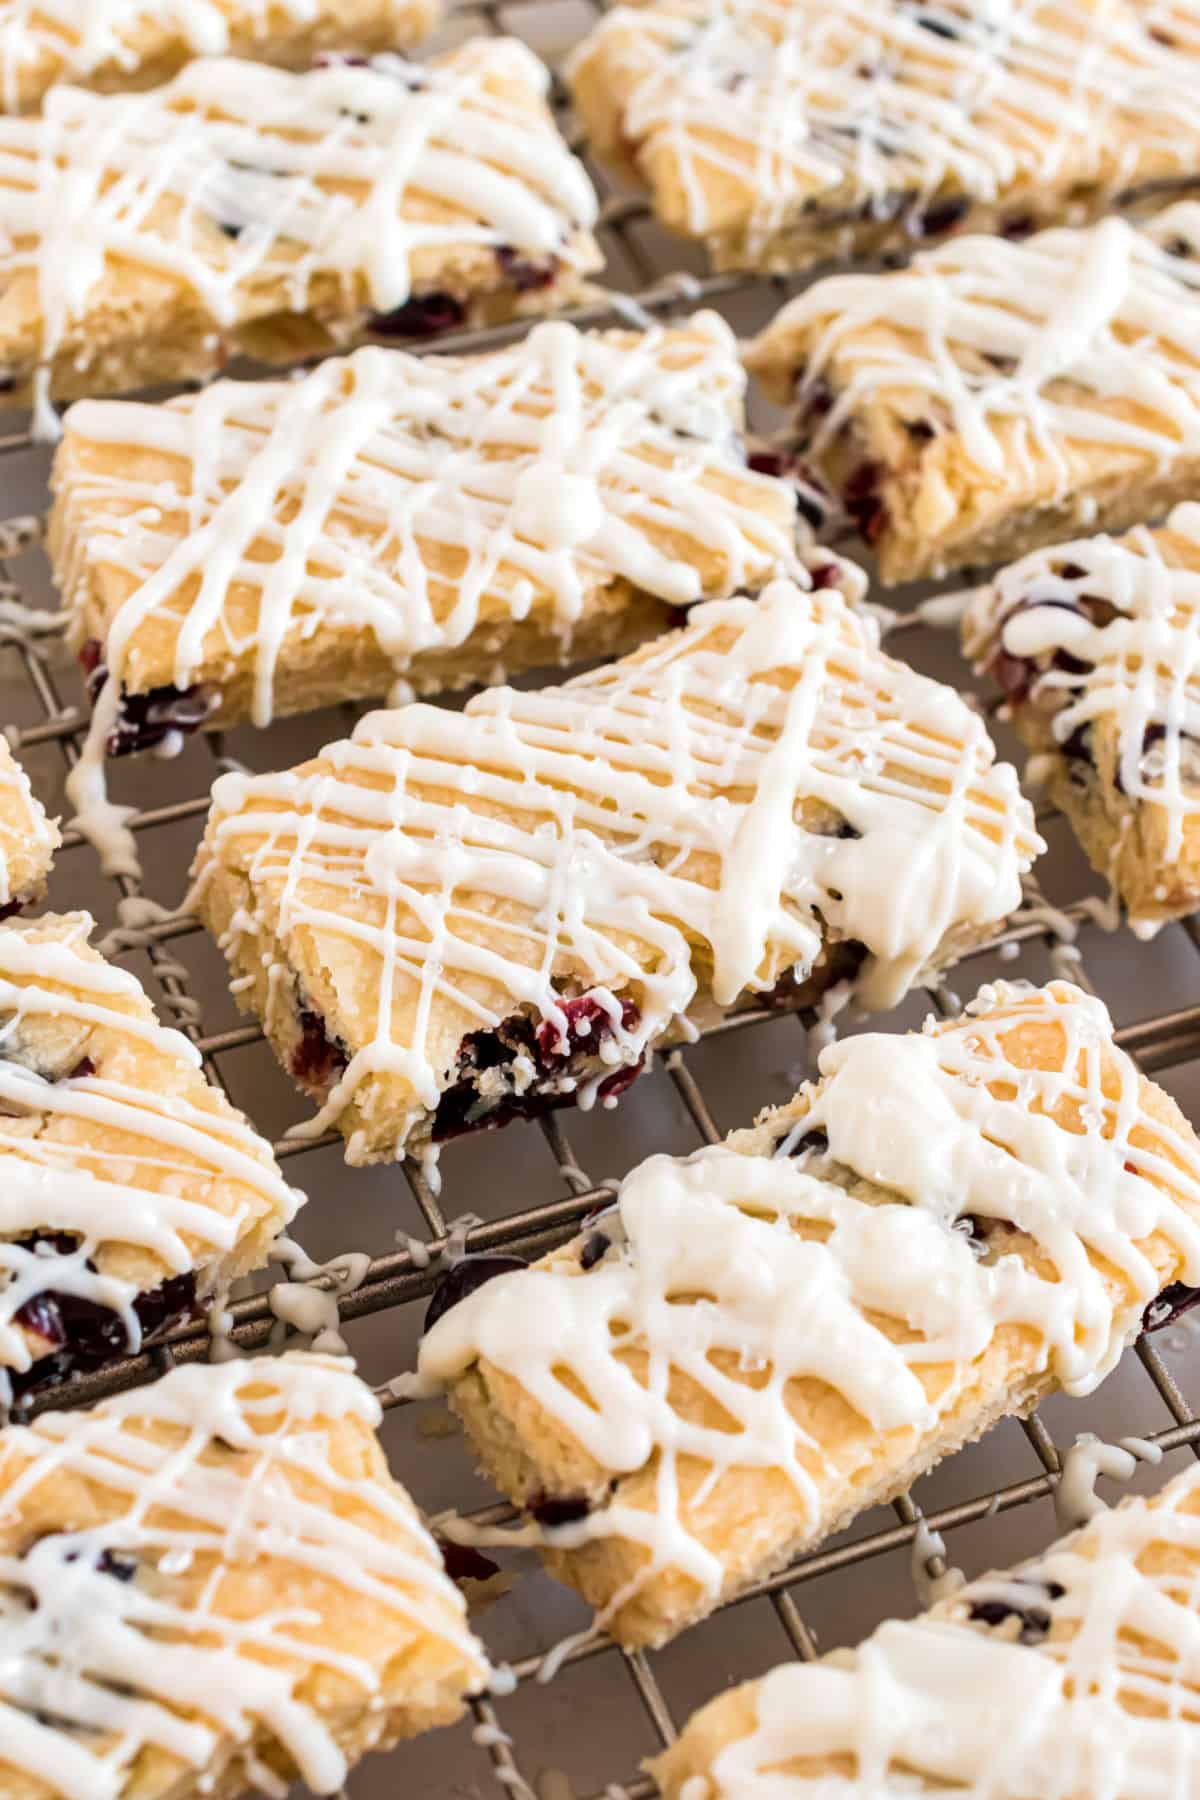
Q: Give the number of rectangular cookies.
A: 12